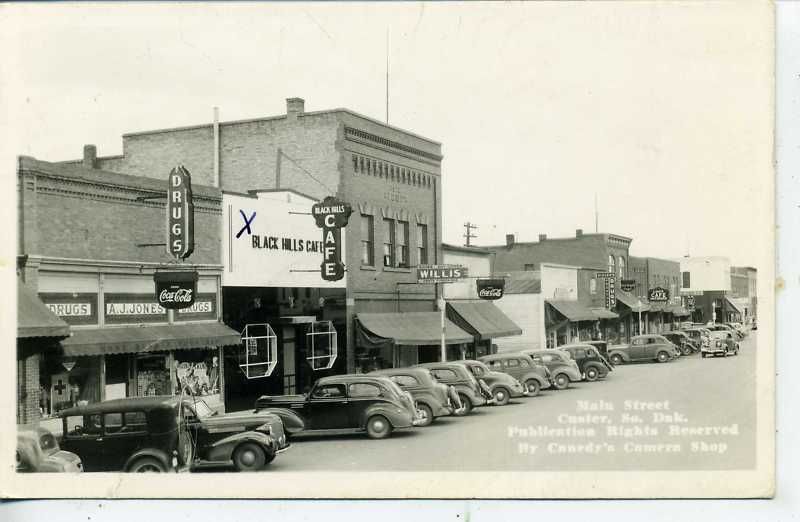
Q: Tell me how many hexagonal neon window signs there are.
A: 2